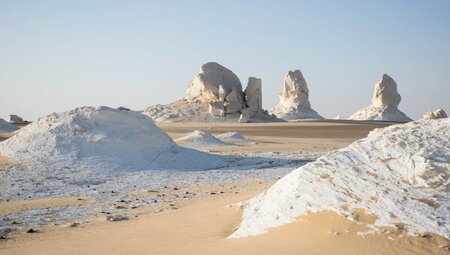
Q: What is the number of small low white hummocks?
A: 2